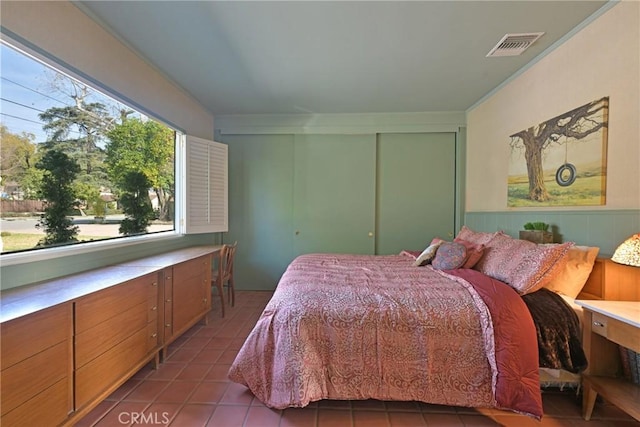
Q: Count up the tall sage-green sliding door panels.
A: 3